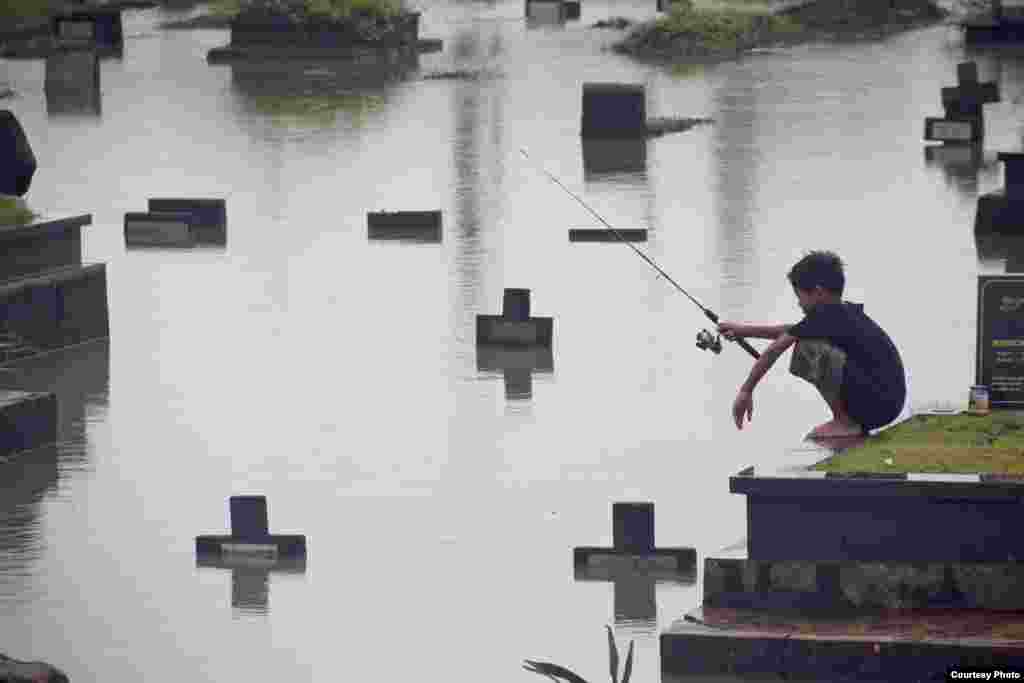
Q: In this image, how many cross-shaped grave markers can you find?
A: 4